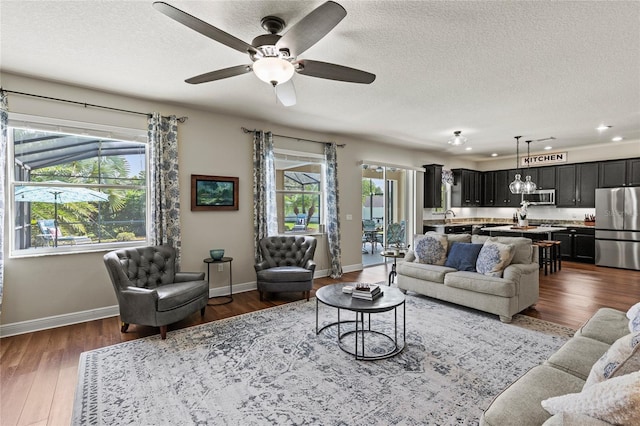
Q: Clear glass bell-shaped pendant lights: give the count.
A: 2